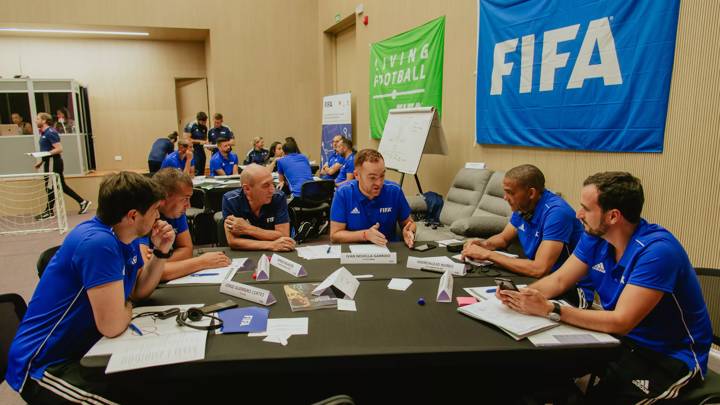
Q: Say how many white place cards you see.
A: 6